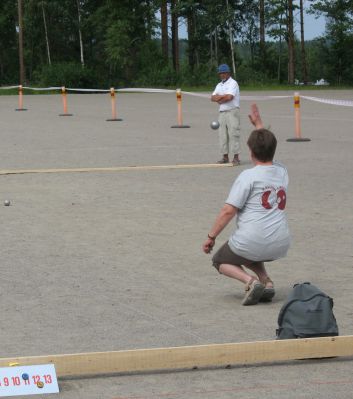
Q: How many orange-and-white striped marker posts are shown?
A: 5